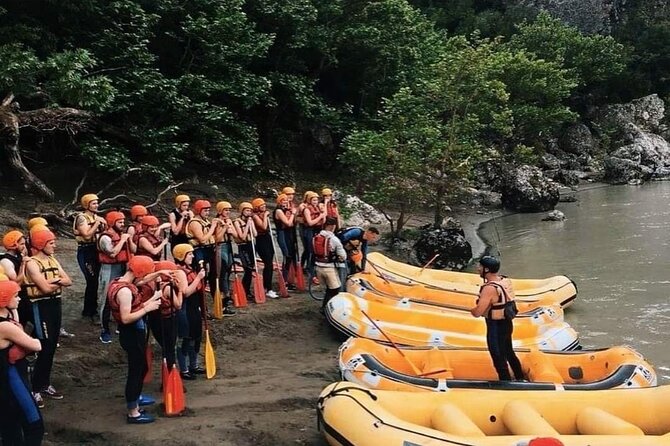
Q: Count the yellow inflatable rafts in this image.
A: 5